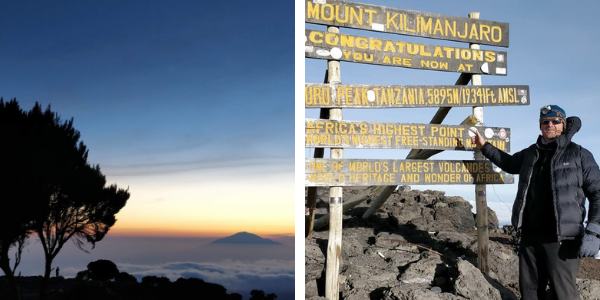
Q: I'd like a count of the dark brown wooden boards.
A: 5